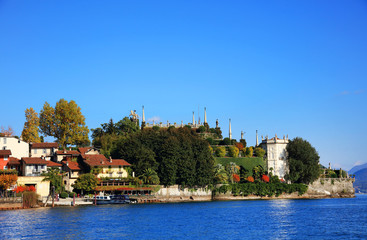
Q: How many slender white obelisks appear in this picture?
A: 5